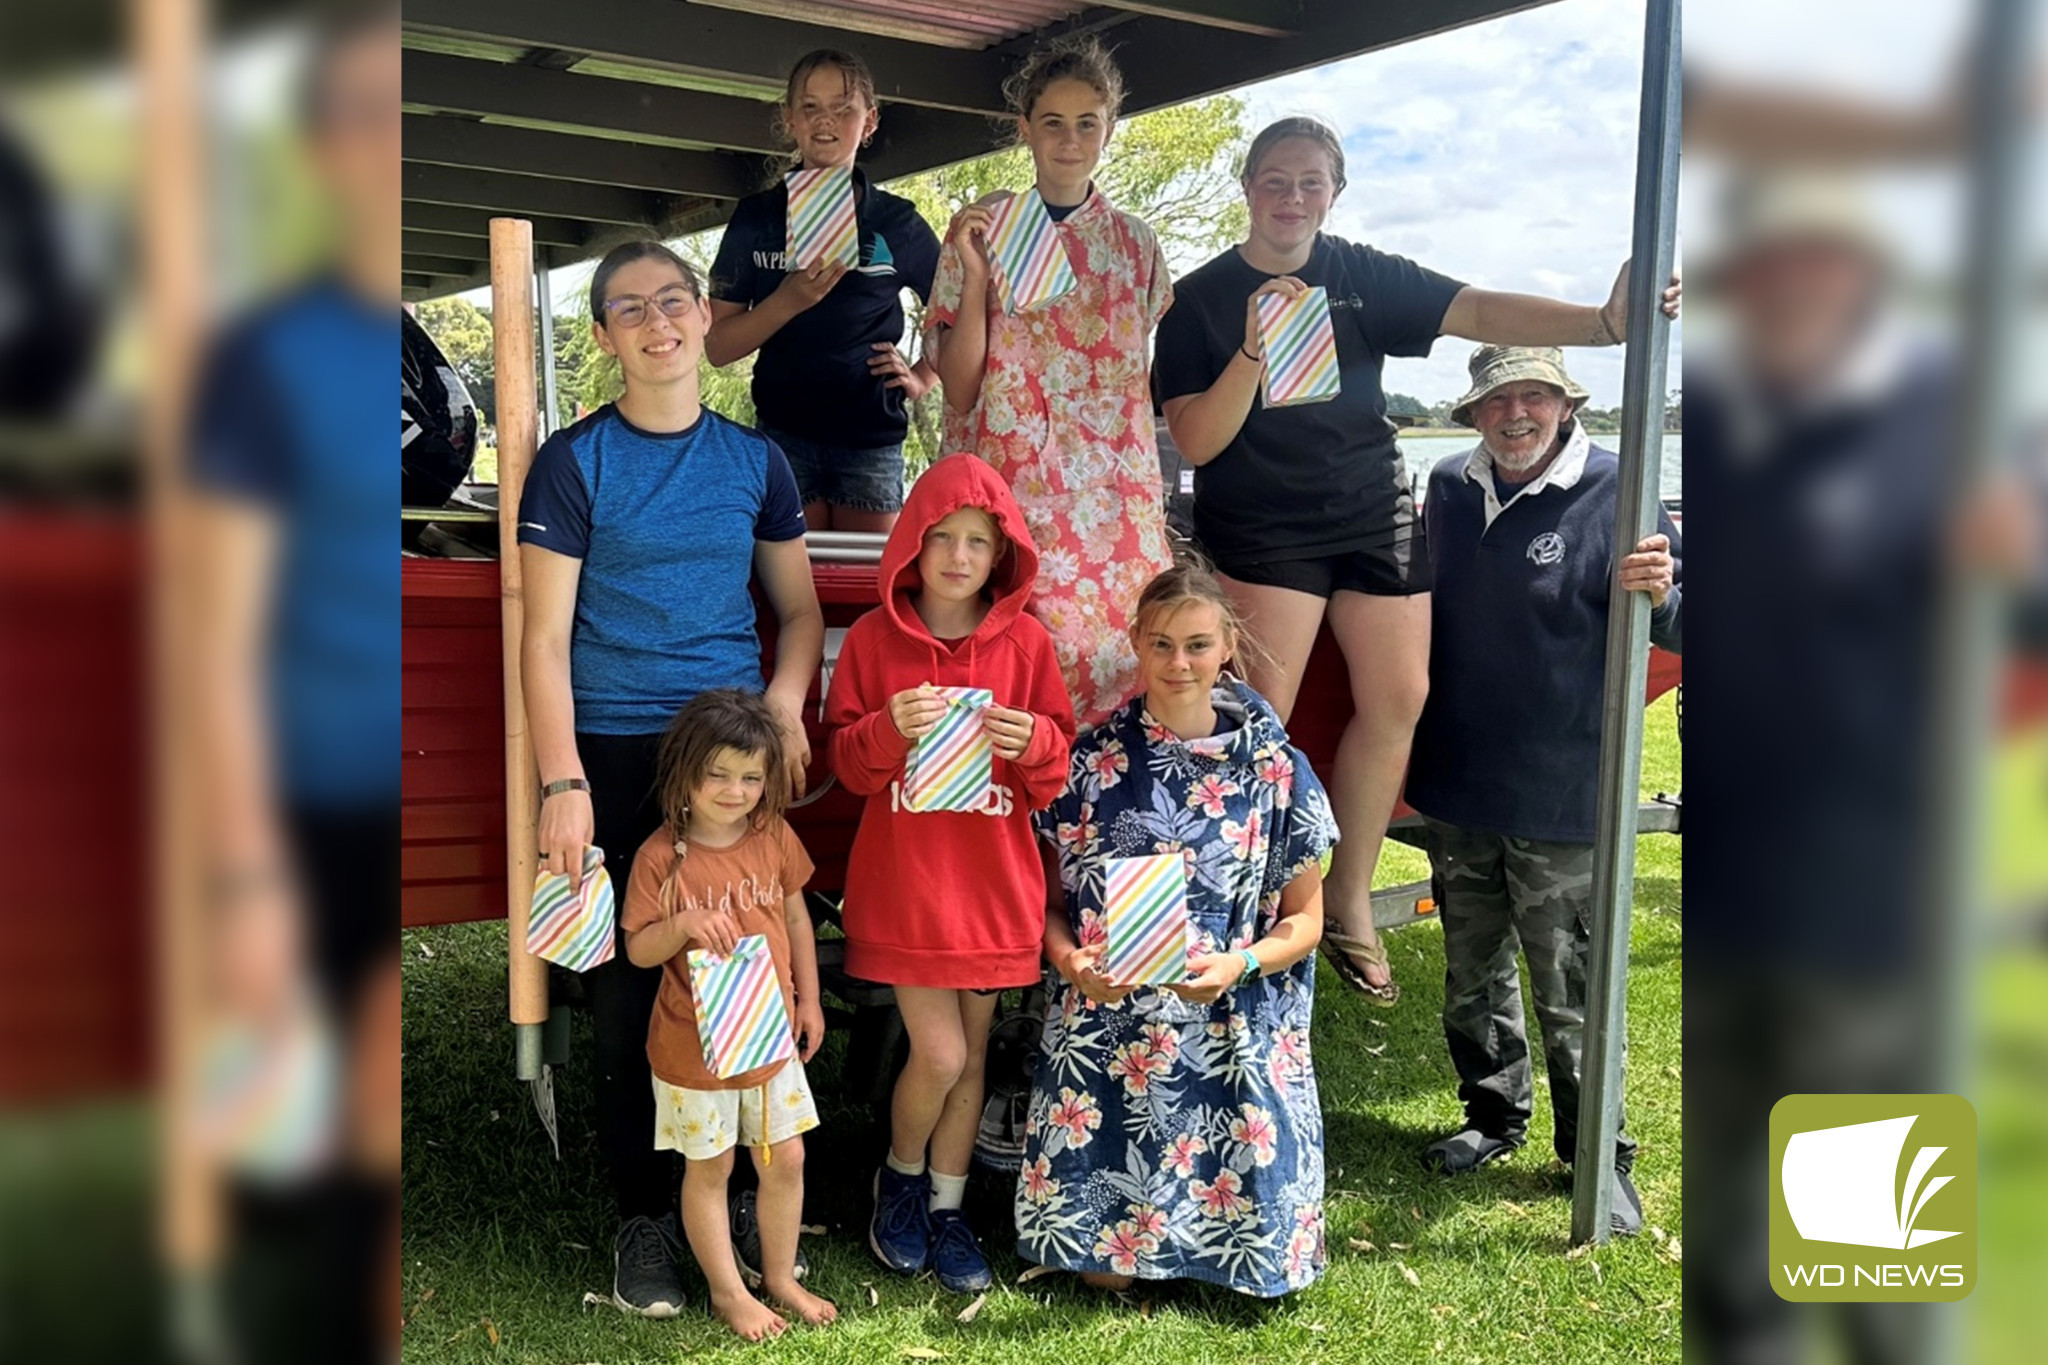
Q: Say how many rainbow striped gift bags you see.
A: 7